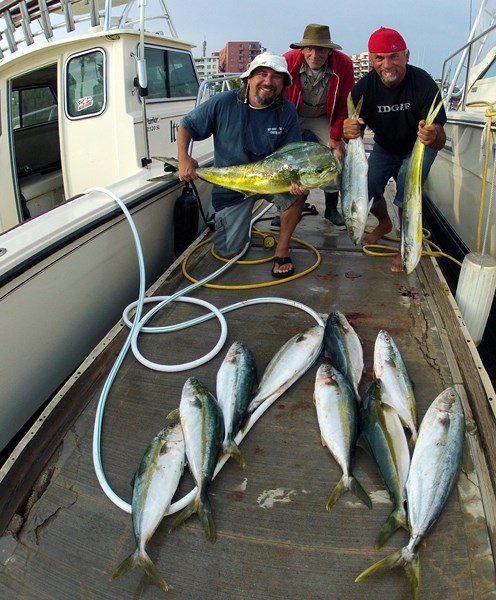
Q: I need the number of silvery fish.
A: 10